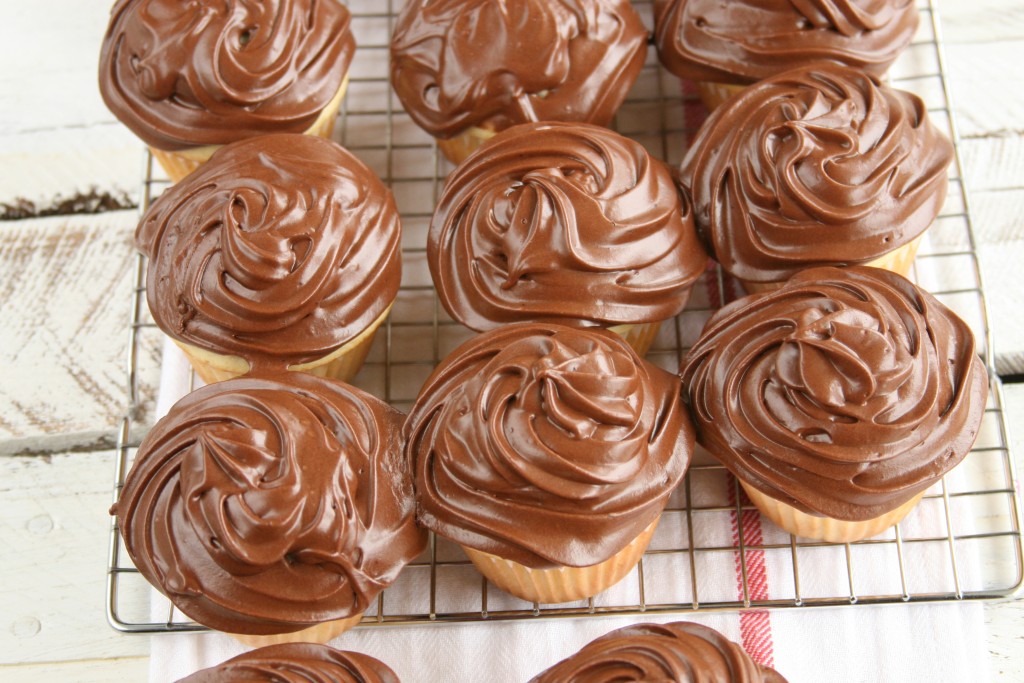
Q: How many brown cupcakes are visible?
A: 11